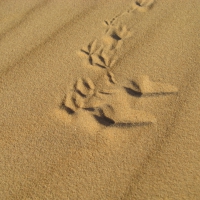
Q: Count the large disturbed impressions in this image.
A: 2